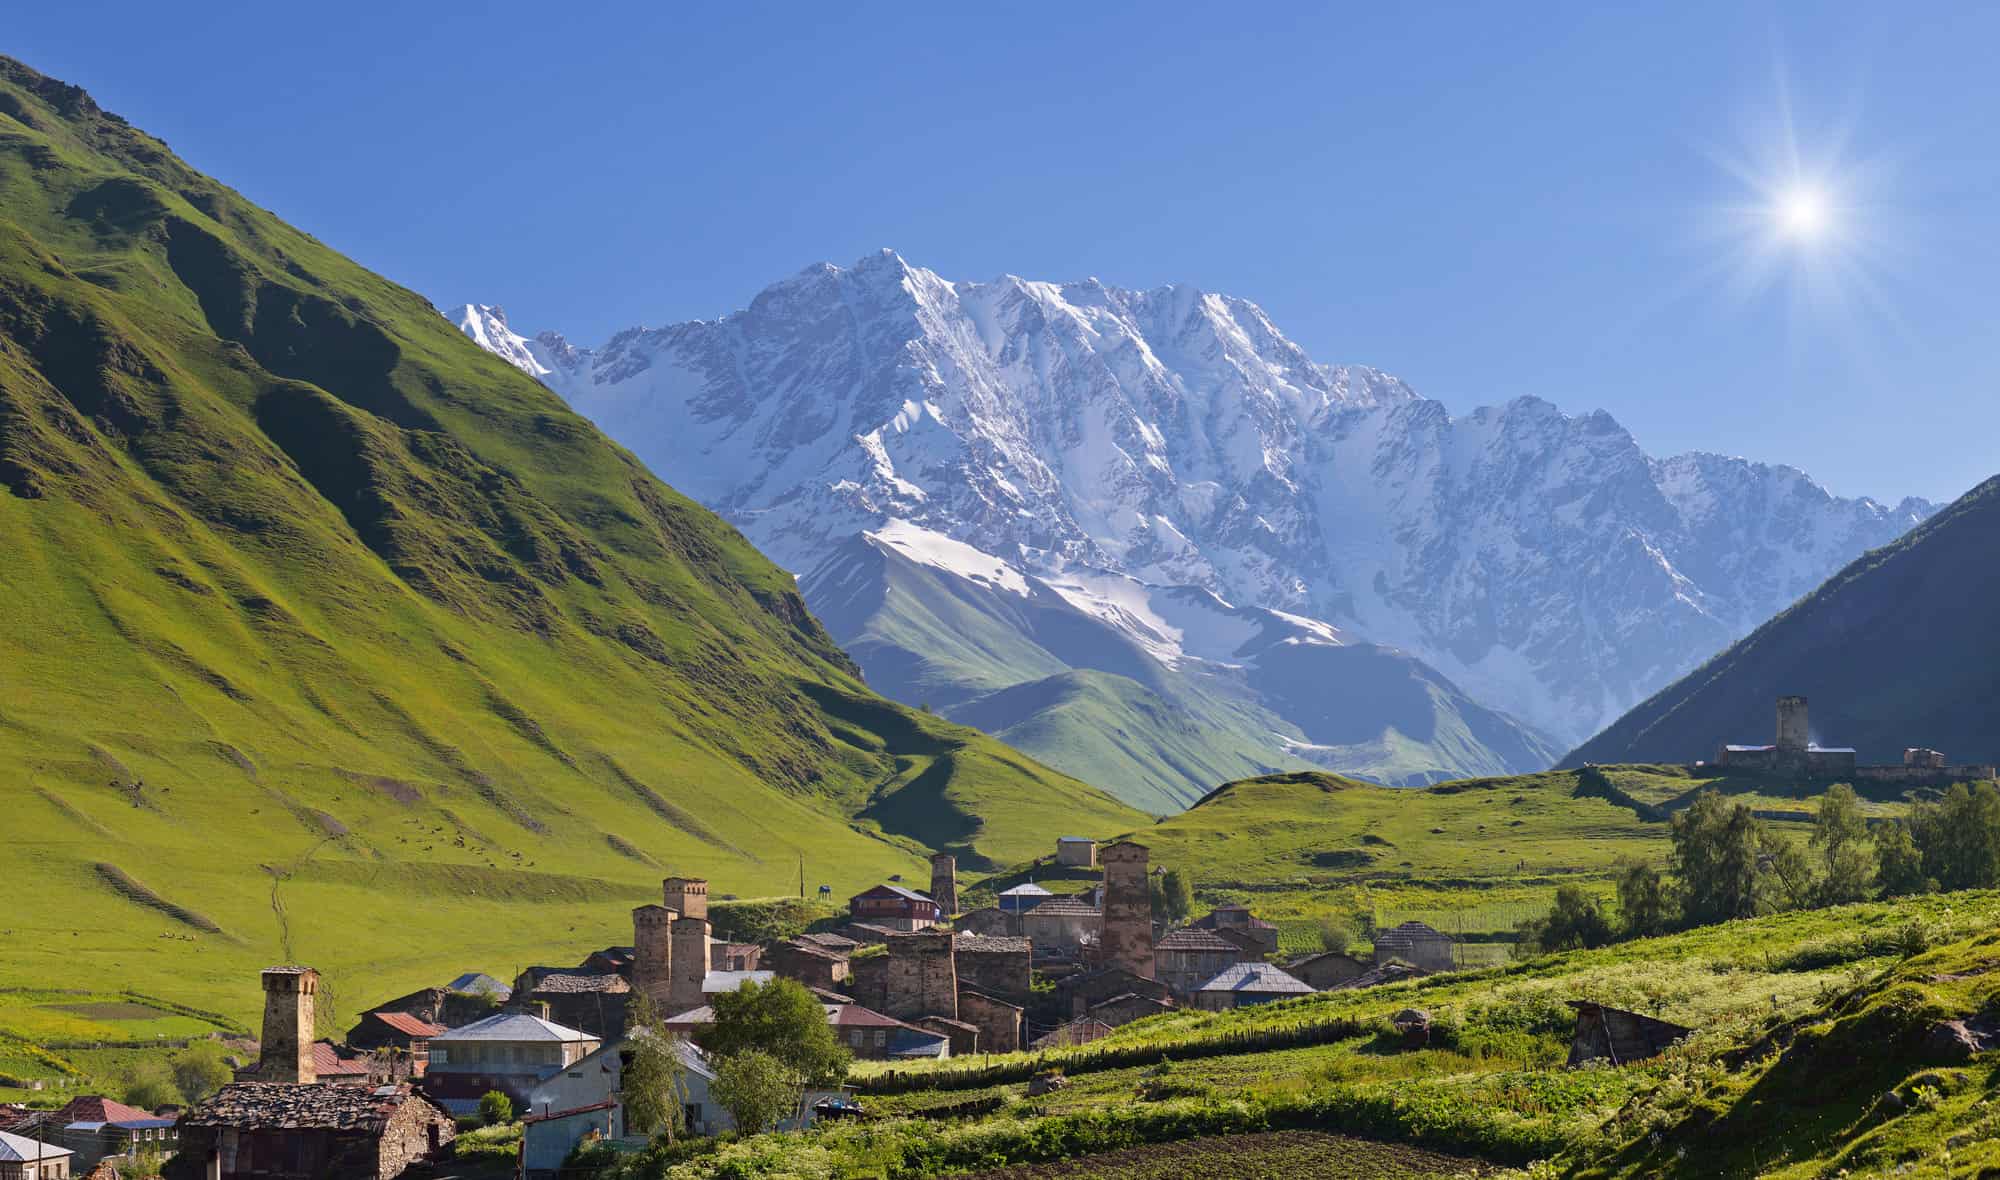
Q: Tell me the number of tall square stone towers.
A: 7